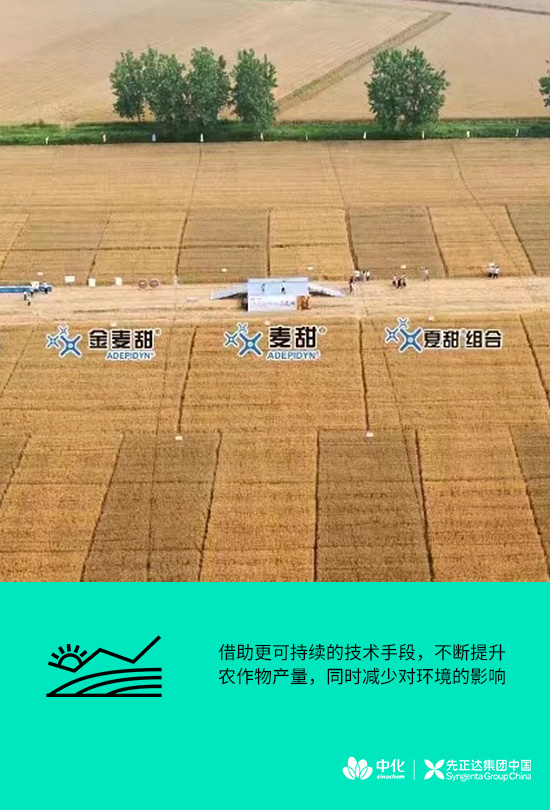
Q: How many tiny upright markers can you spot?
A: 10